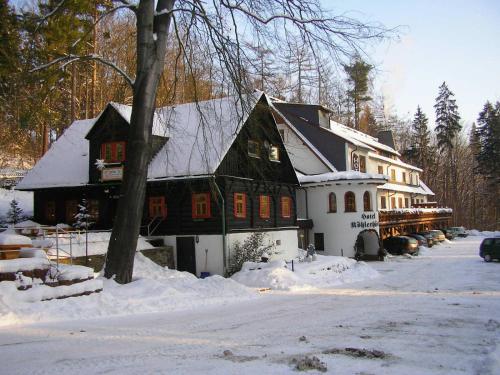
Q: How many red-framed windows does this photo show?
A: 6